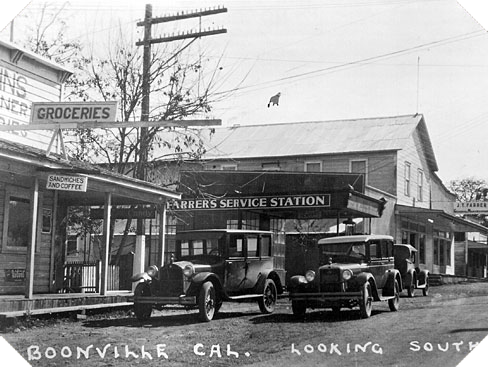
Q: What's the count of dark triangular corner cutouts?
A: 4